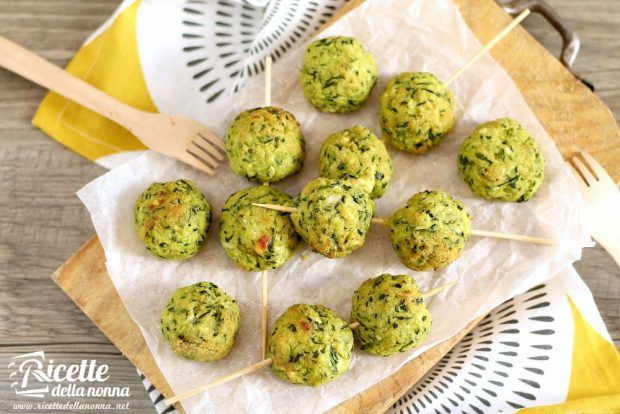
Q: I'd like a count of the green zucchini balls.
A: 12